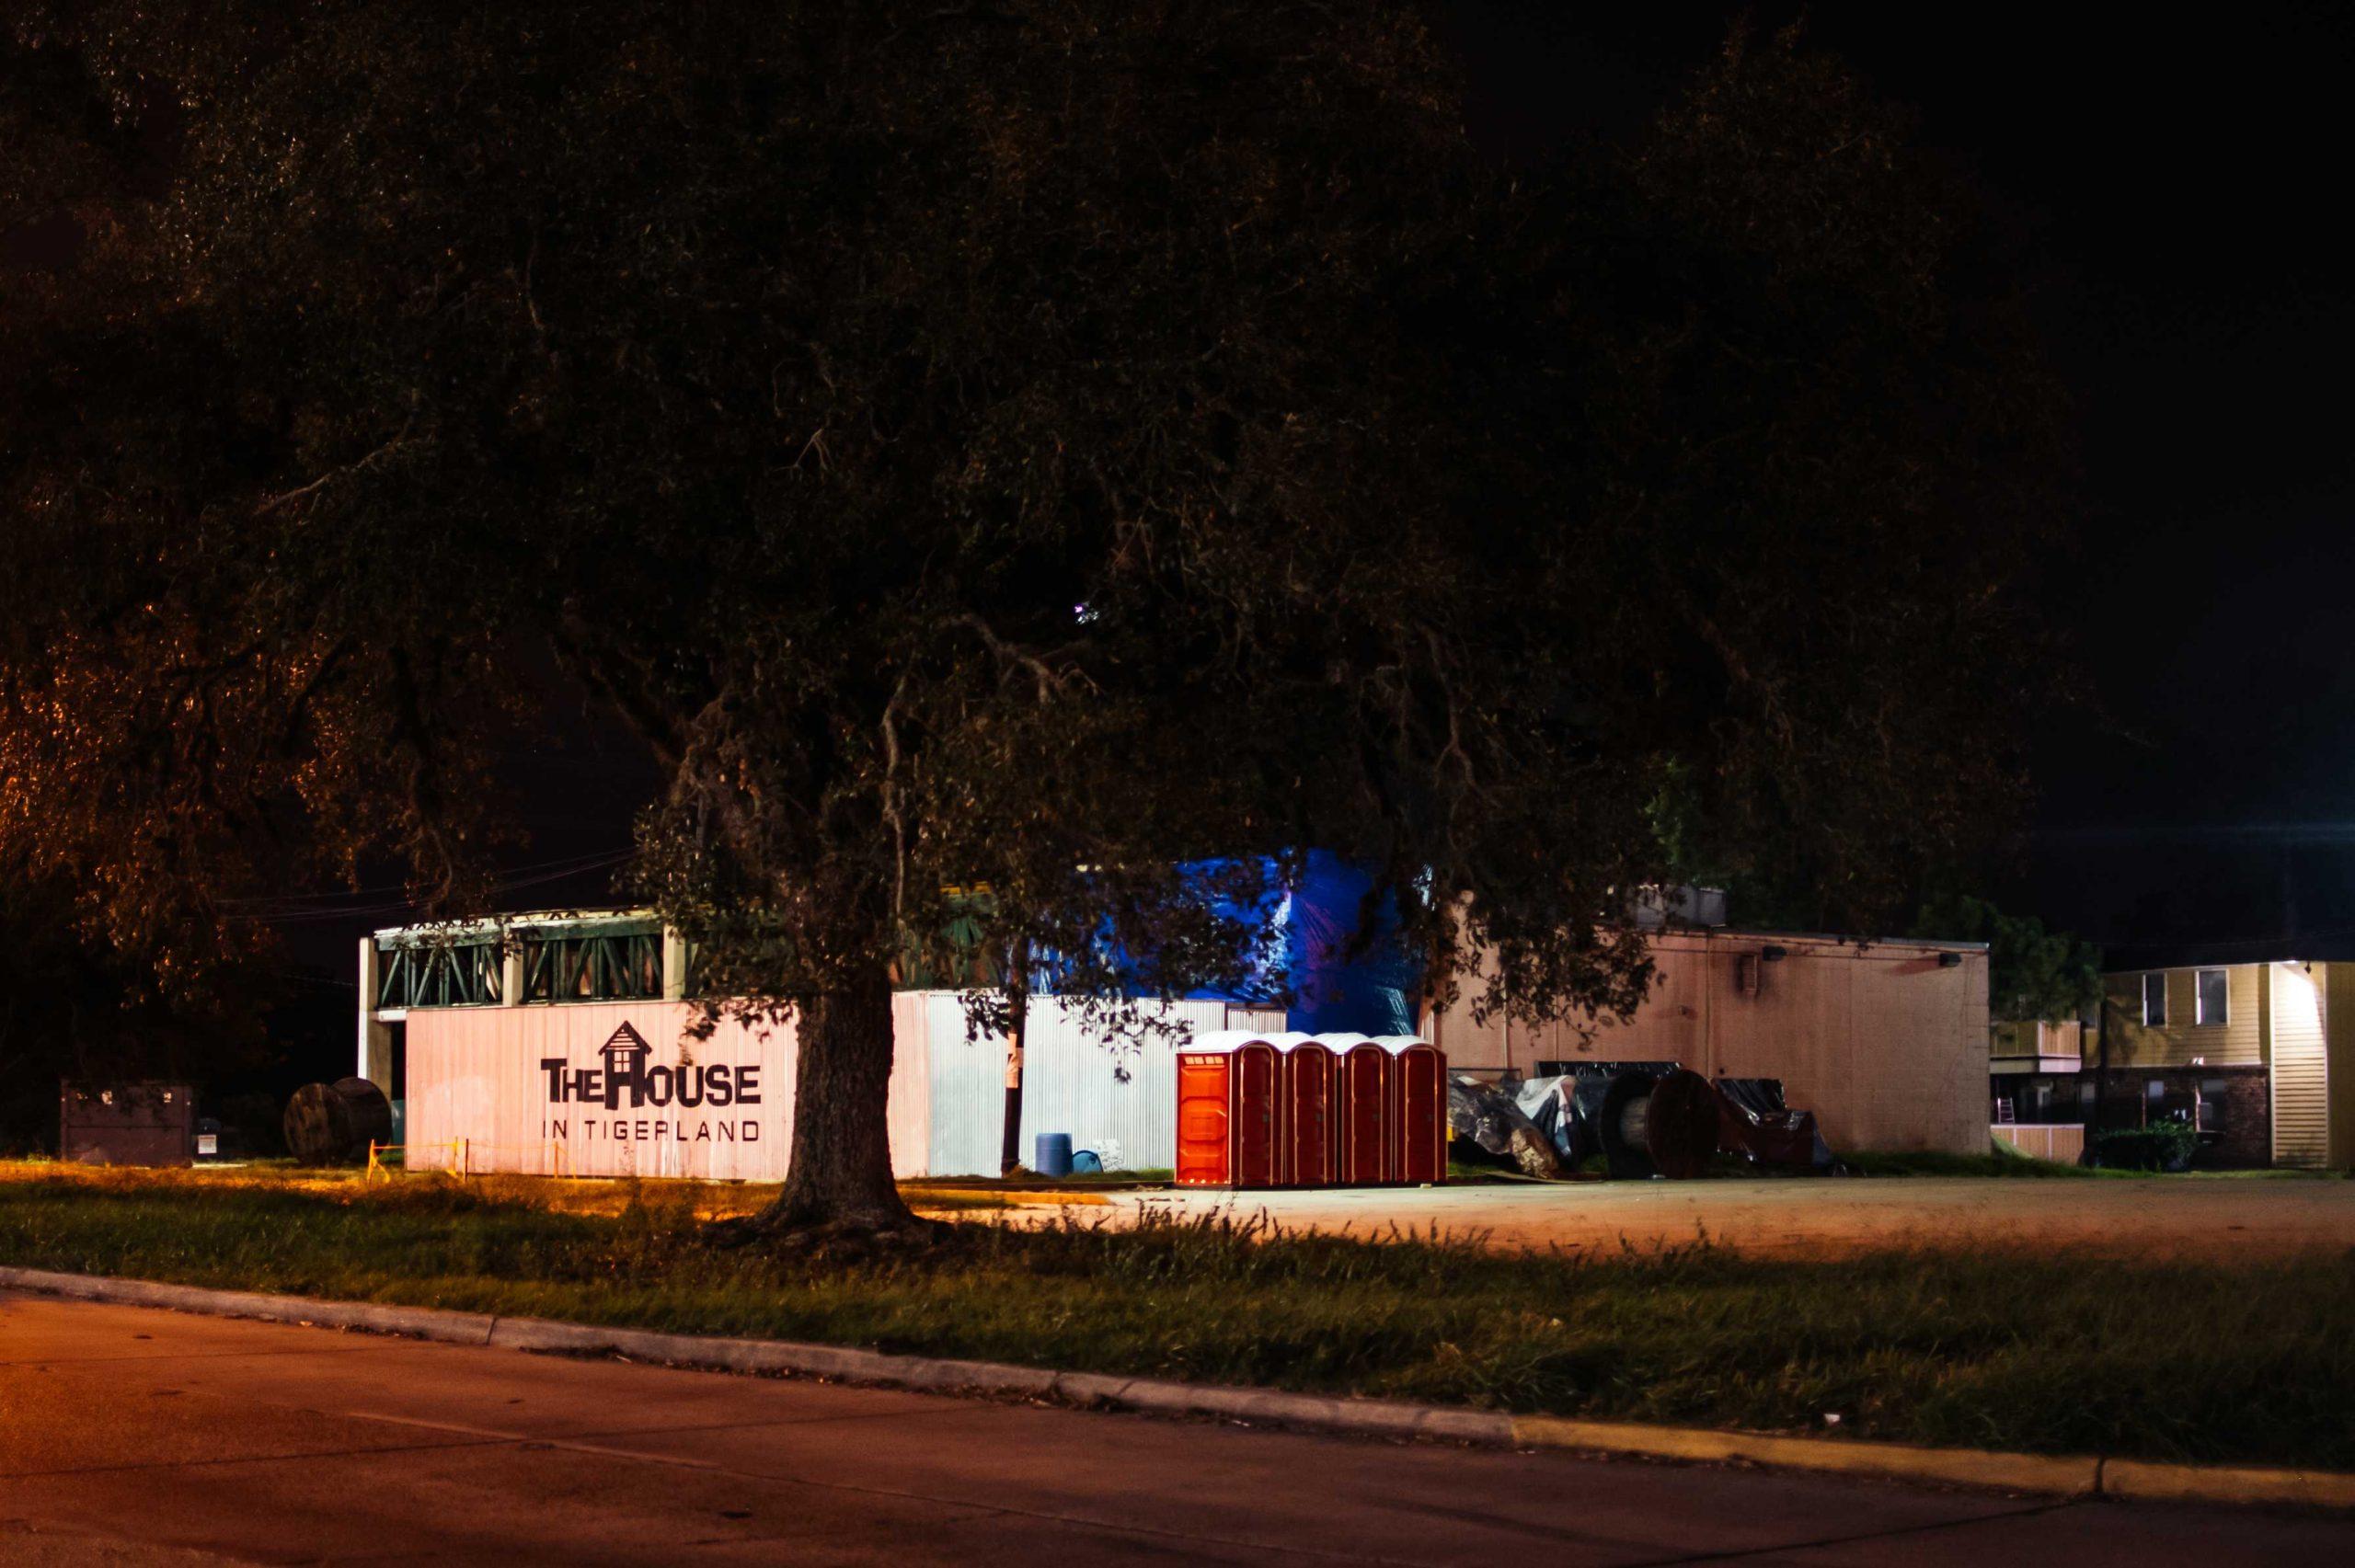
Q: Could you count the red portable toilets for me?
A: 4